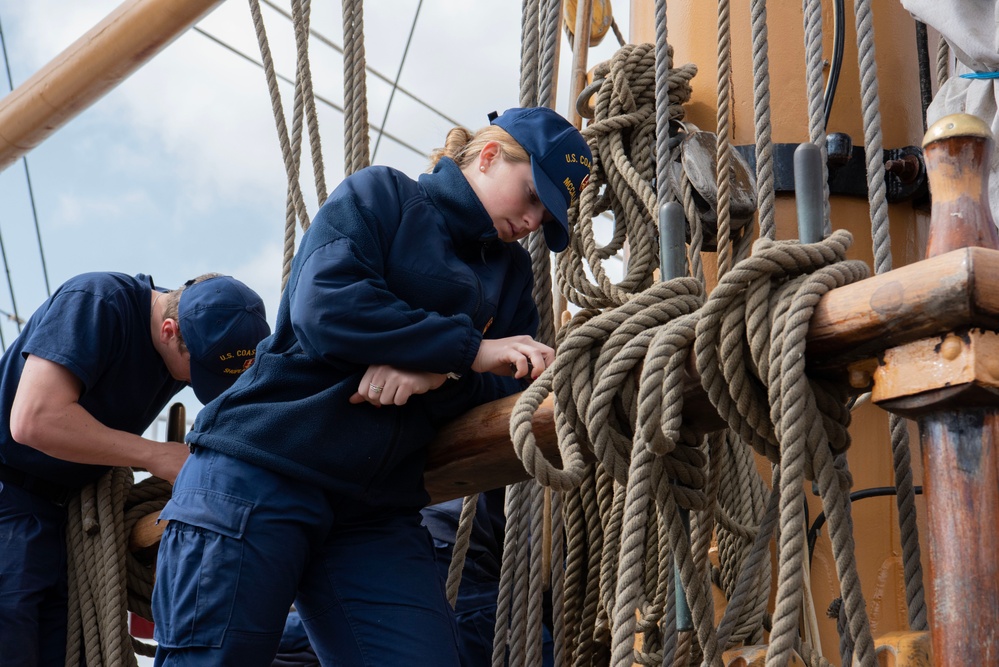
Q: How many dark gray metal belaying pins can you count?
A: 2